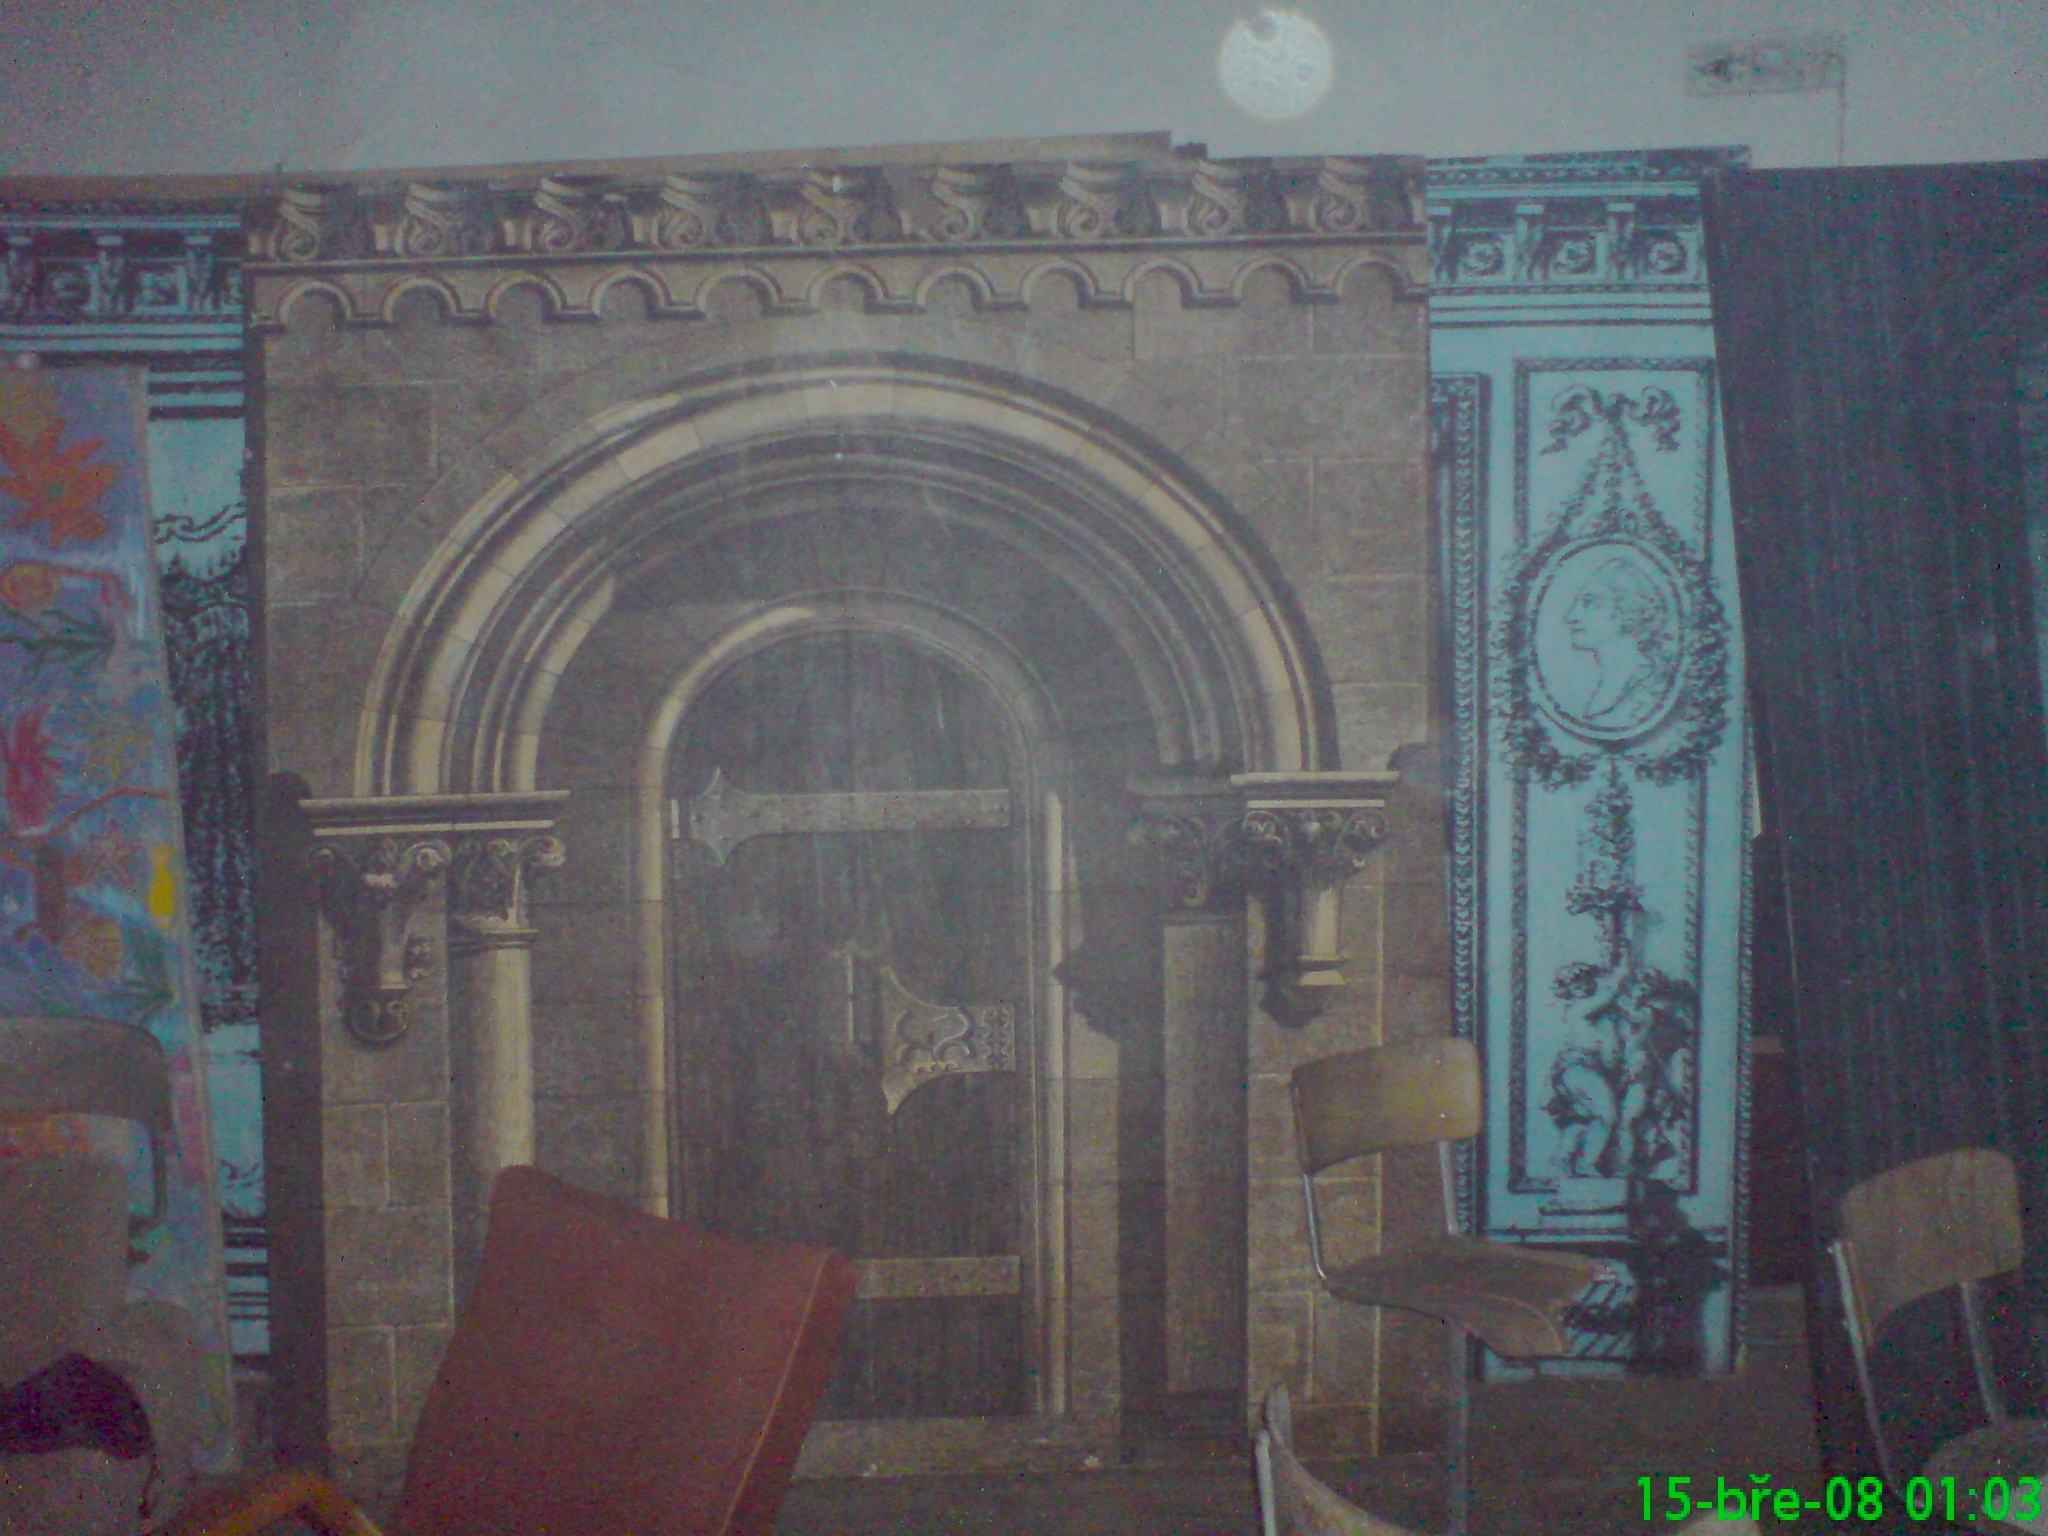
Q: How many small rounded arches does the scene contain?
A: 11